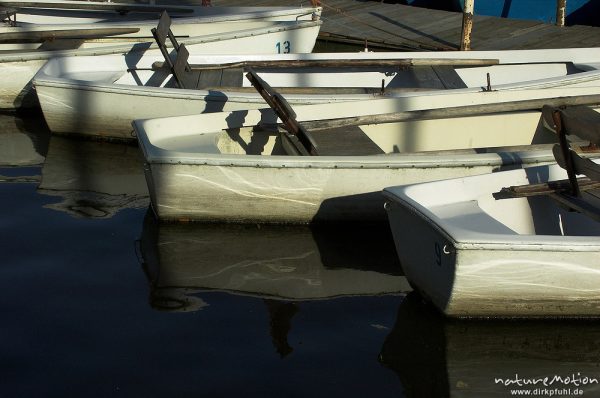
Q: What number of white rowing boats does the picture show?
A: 5